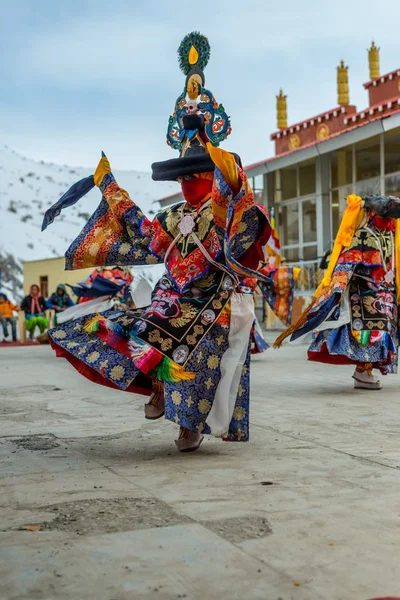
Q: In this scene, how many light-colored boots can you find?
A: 4